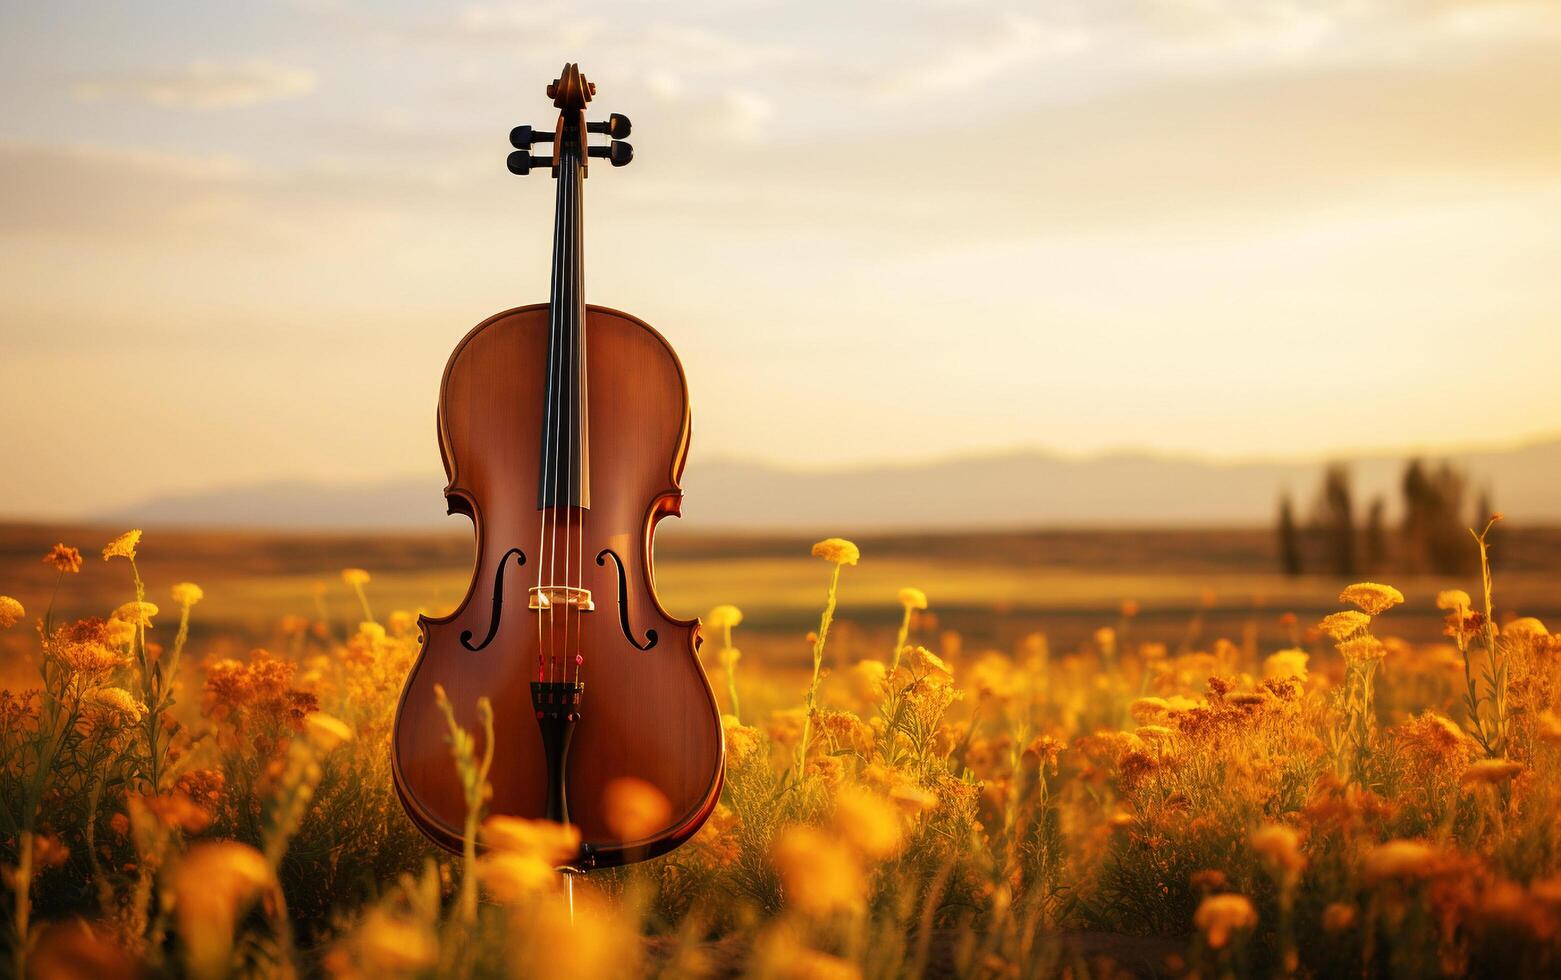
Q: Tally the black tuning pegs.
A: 4